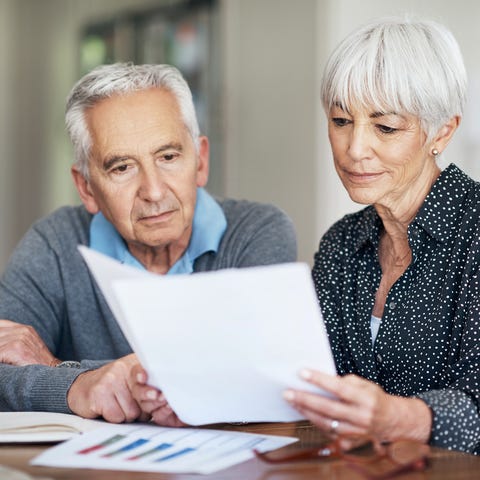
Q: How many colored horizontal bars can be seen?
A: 4